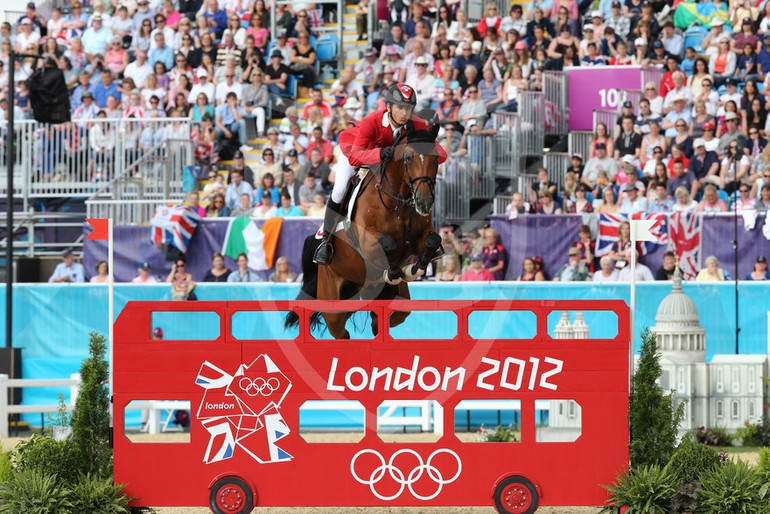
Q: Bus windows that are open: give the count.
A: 11